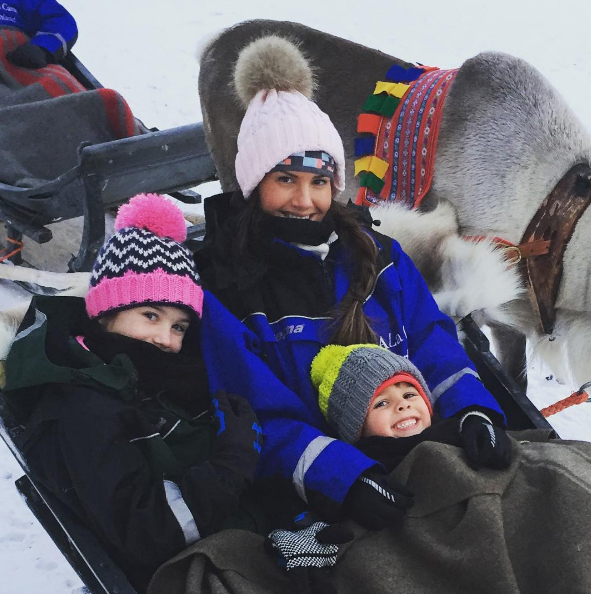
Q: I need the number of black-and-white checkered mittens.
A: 1